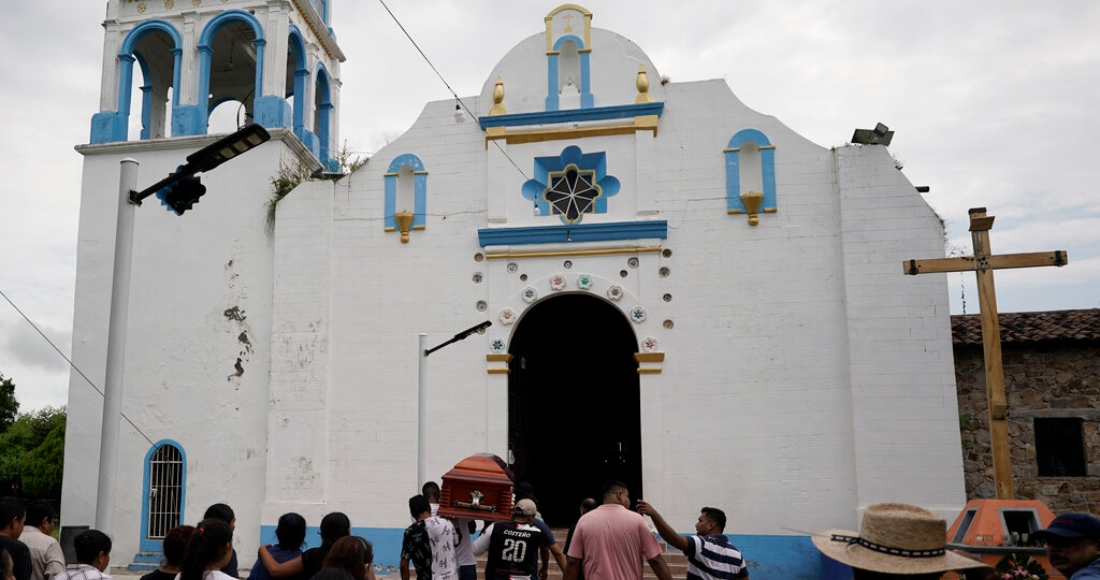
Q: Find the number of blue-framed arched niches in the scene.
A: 3